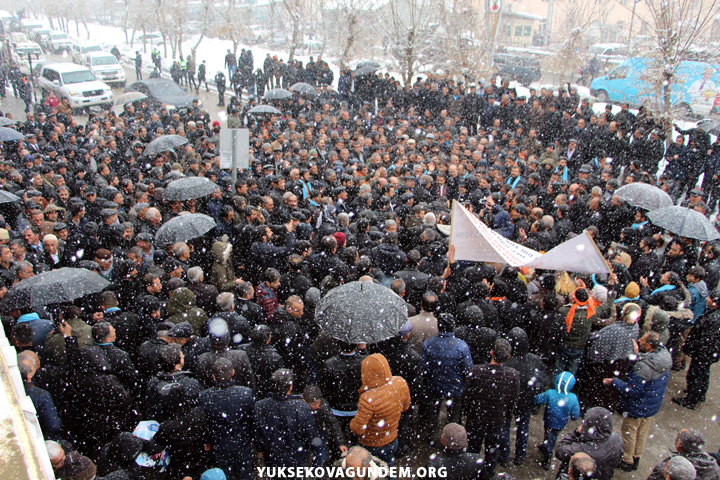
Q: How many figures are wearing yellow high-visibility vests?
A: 3